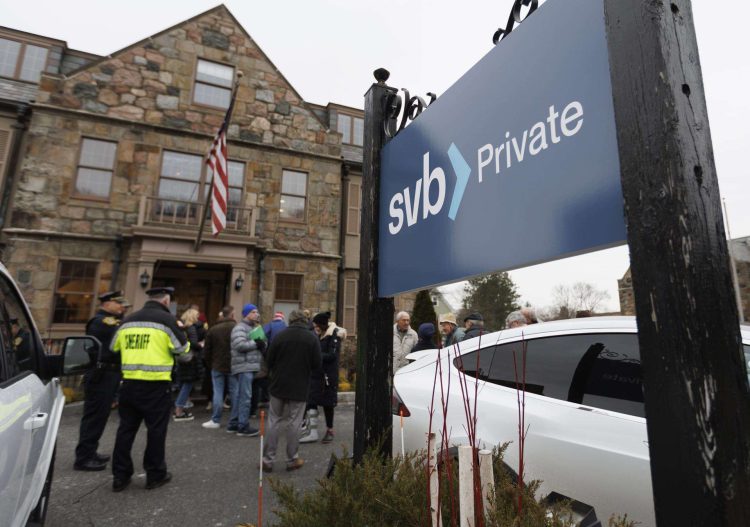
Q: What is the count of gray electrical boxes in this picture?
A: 0